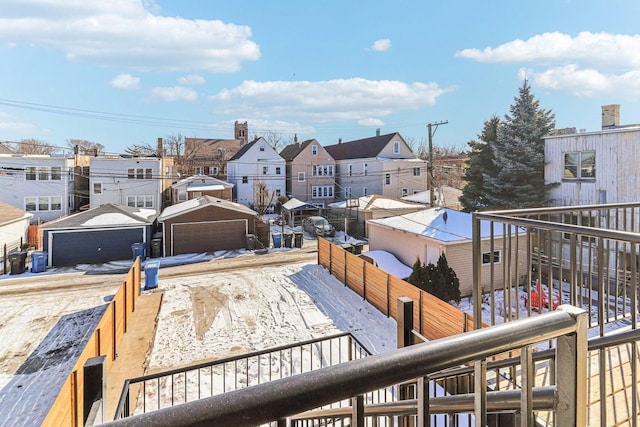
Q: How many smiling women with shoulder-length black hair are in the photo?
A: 0